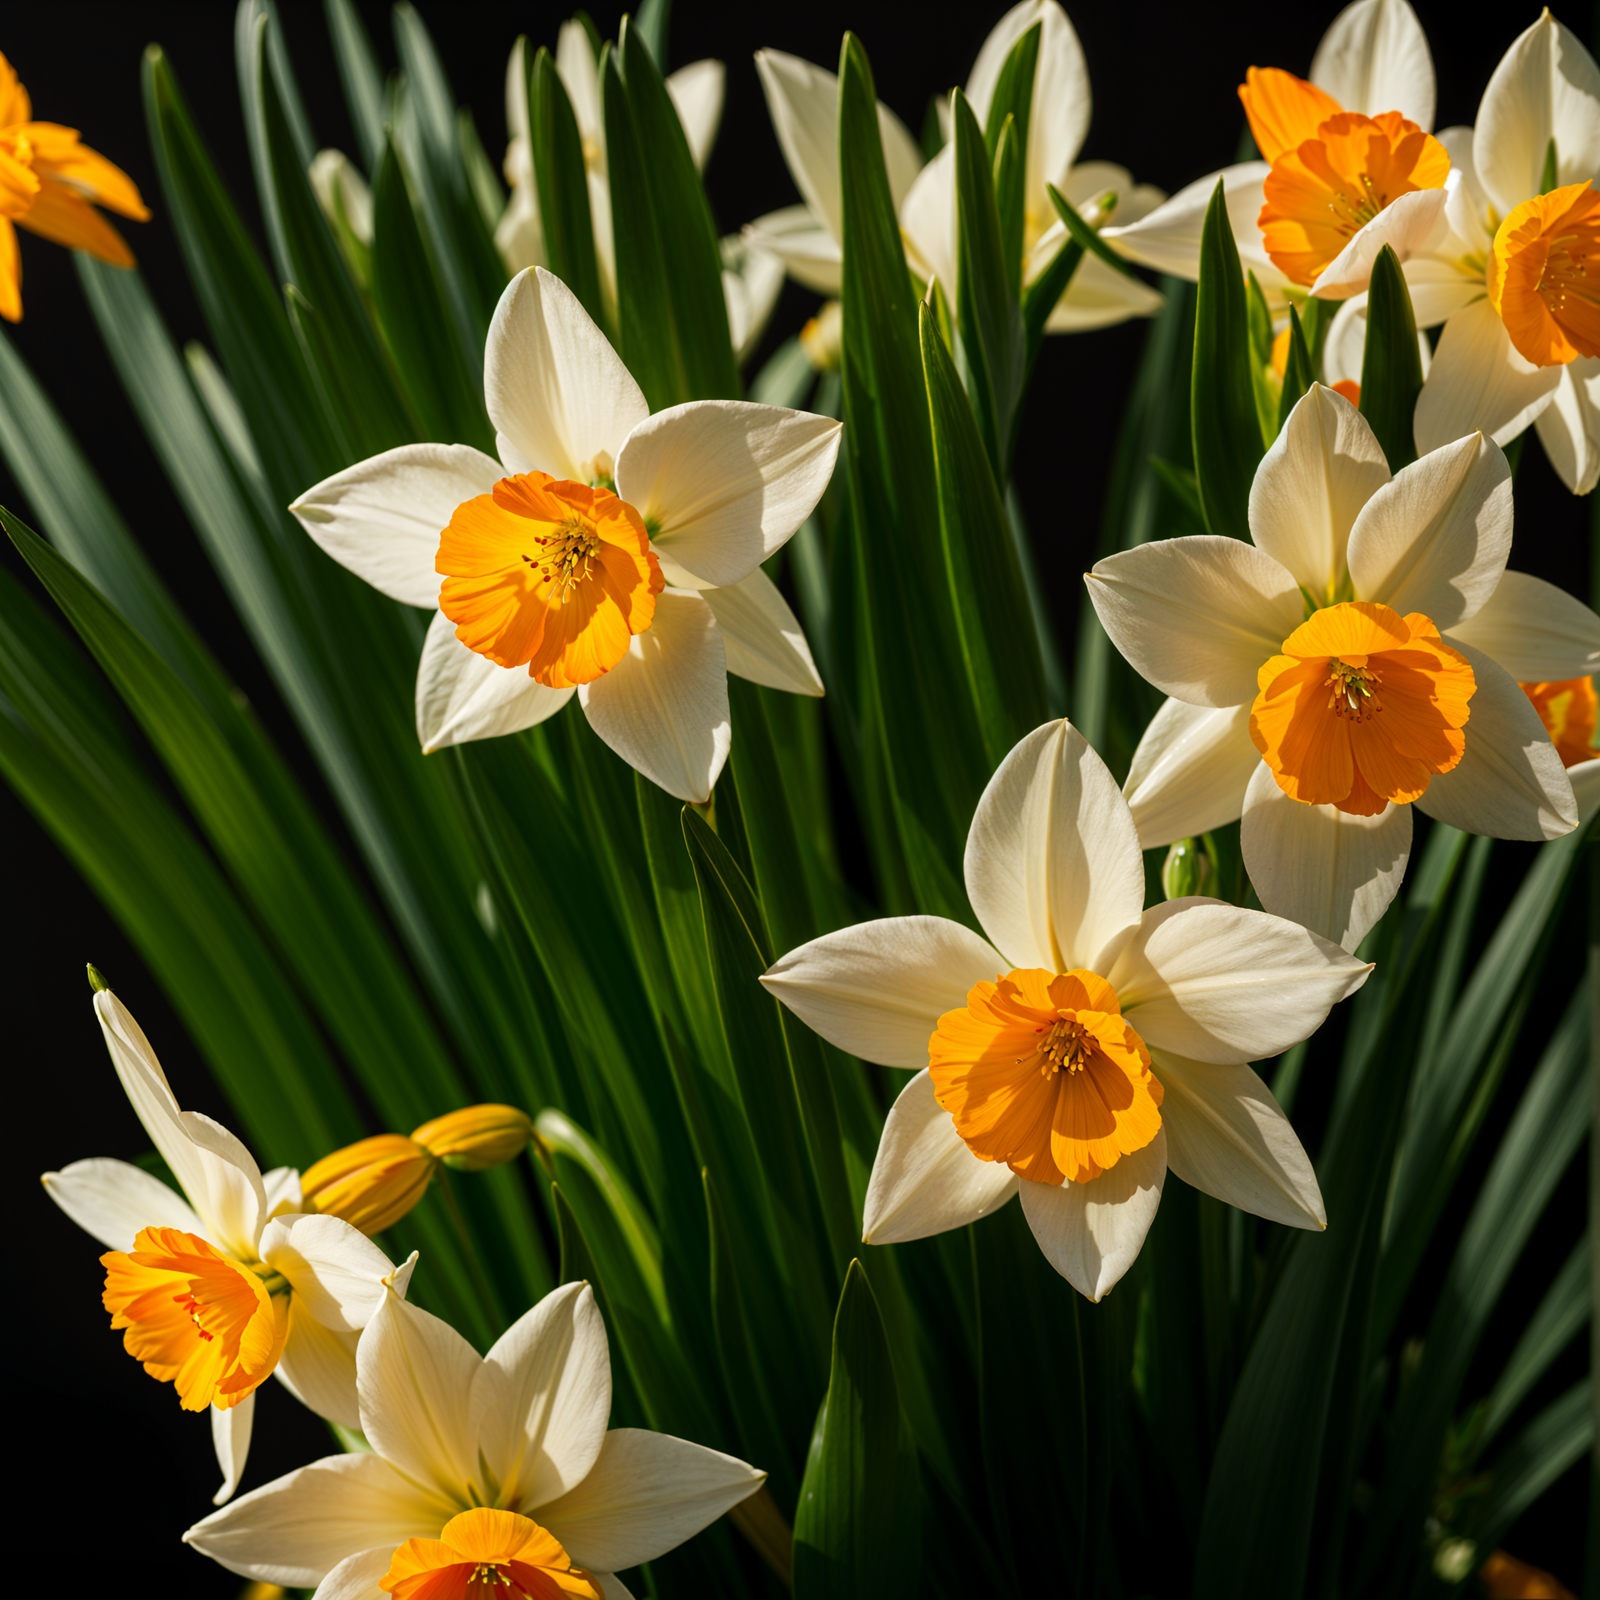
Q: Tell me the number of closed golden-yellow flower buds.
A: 2